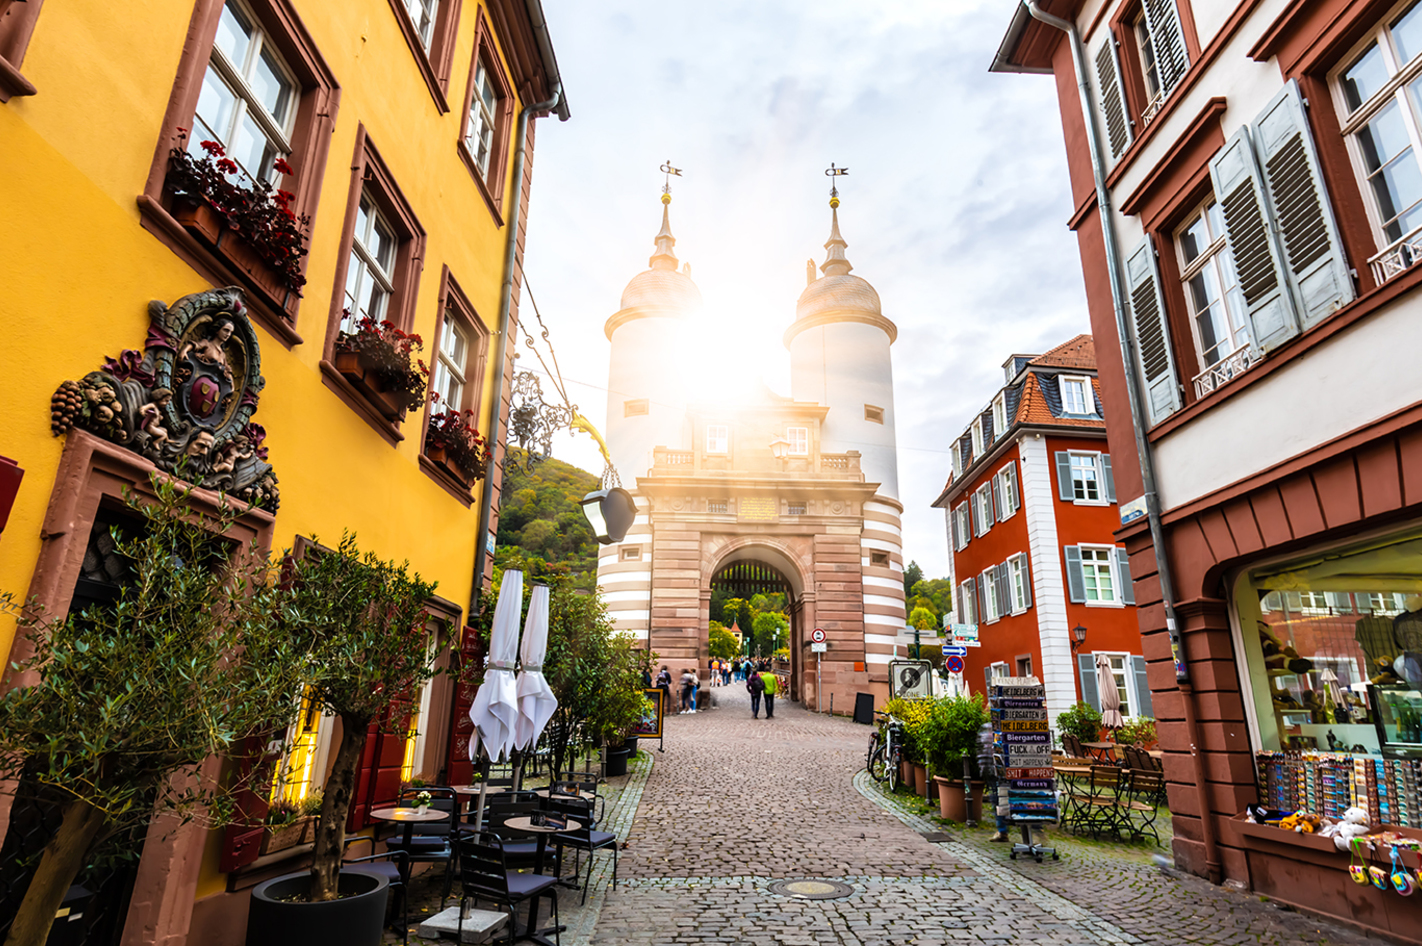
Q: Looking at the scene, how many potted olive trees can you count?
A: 2